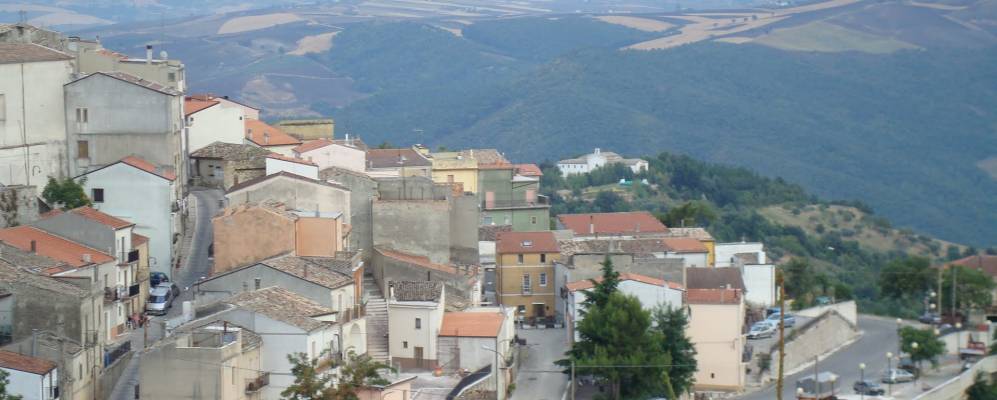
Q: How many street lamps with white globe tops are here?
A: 11